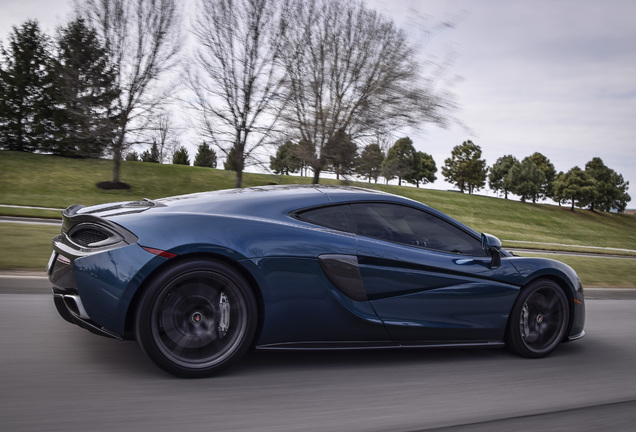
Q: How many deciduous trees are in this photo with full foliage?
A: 0